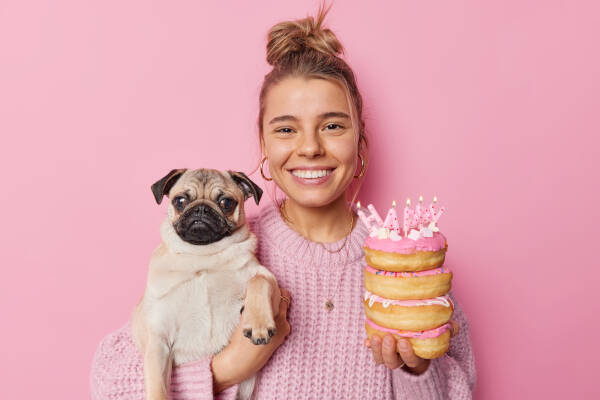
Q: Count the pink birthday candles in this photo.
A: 5